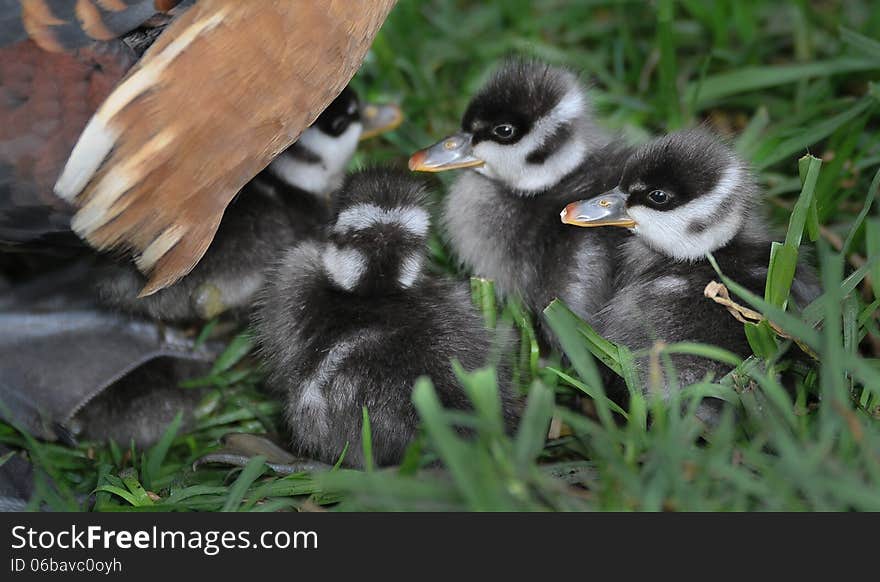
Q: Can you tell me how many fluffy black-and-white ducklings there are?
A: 4